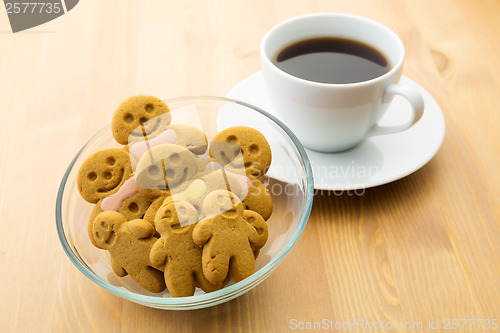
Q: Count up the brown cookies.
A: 8